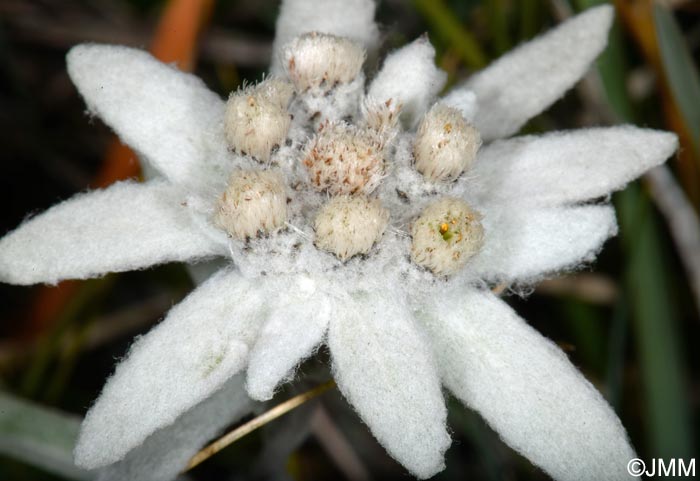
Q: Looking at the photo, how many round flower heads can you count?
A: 7